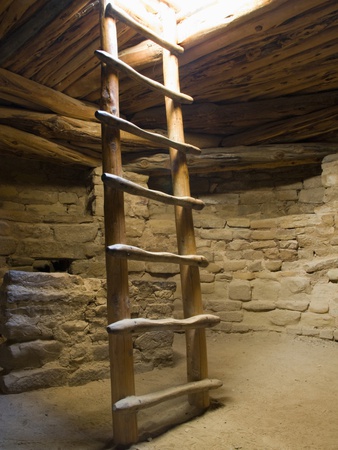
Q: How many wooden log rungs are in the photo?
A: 7